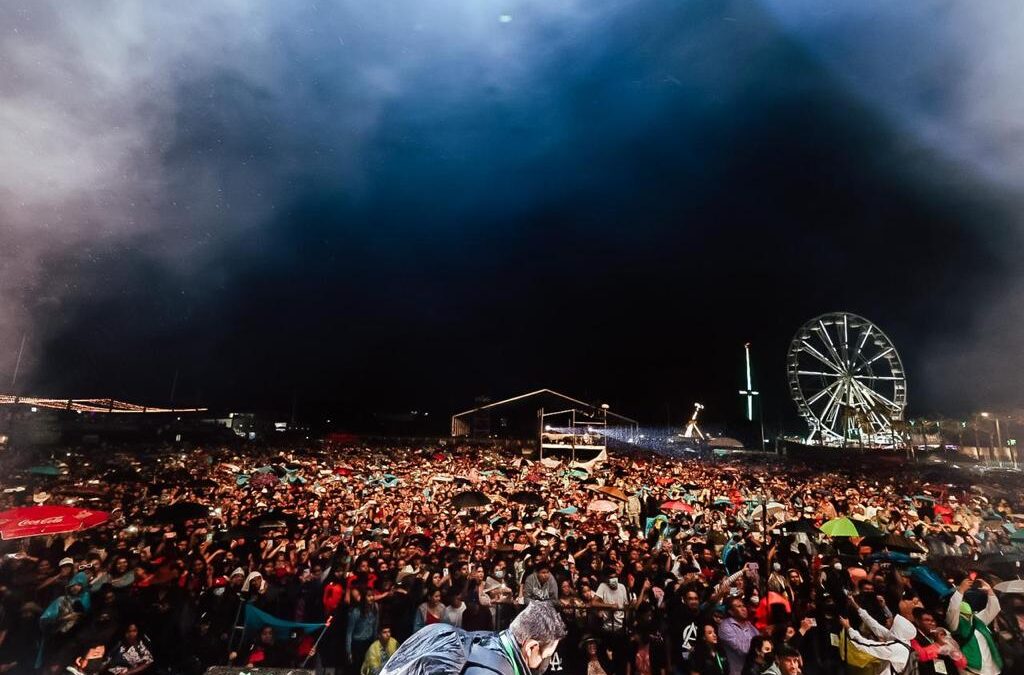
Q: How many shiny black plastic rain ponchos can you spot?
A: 1